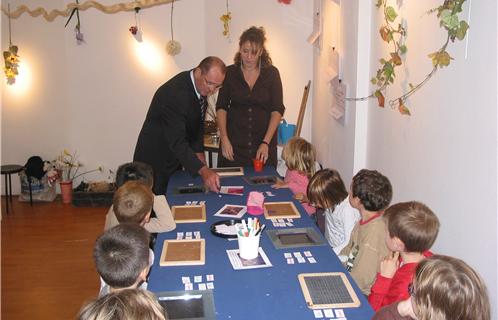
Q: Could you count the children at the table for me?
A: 9